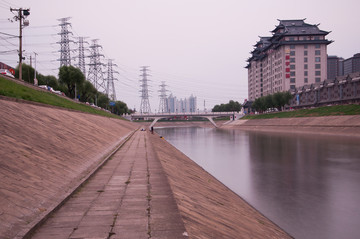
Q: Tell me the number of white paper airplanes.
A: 0